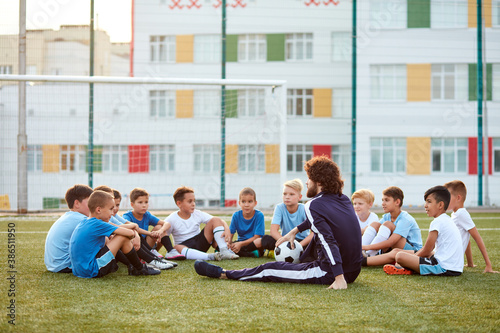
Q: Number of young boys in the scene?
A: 12